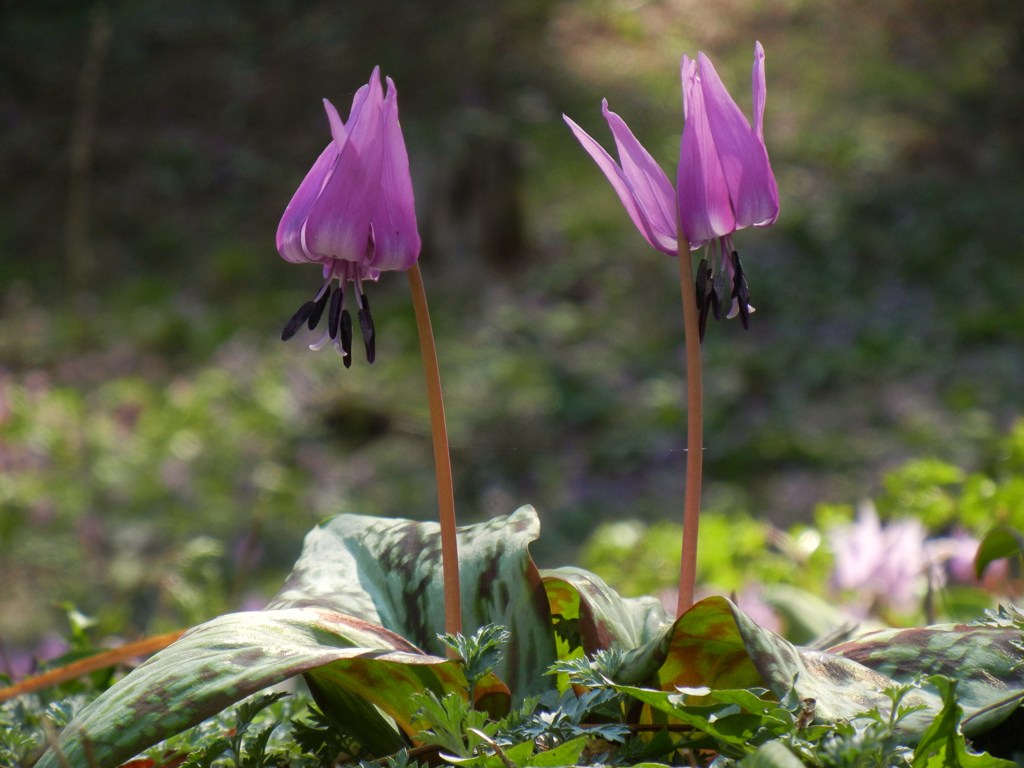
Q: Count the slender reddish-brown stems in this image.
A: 2